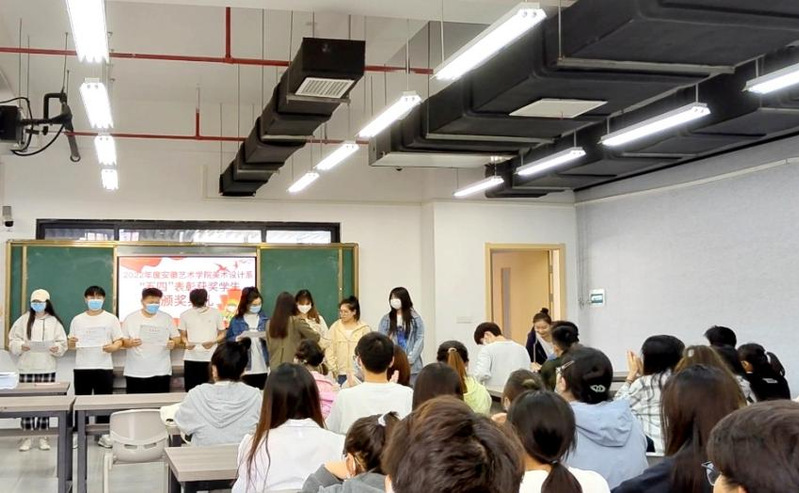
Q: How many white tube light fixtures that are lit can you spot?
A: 12